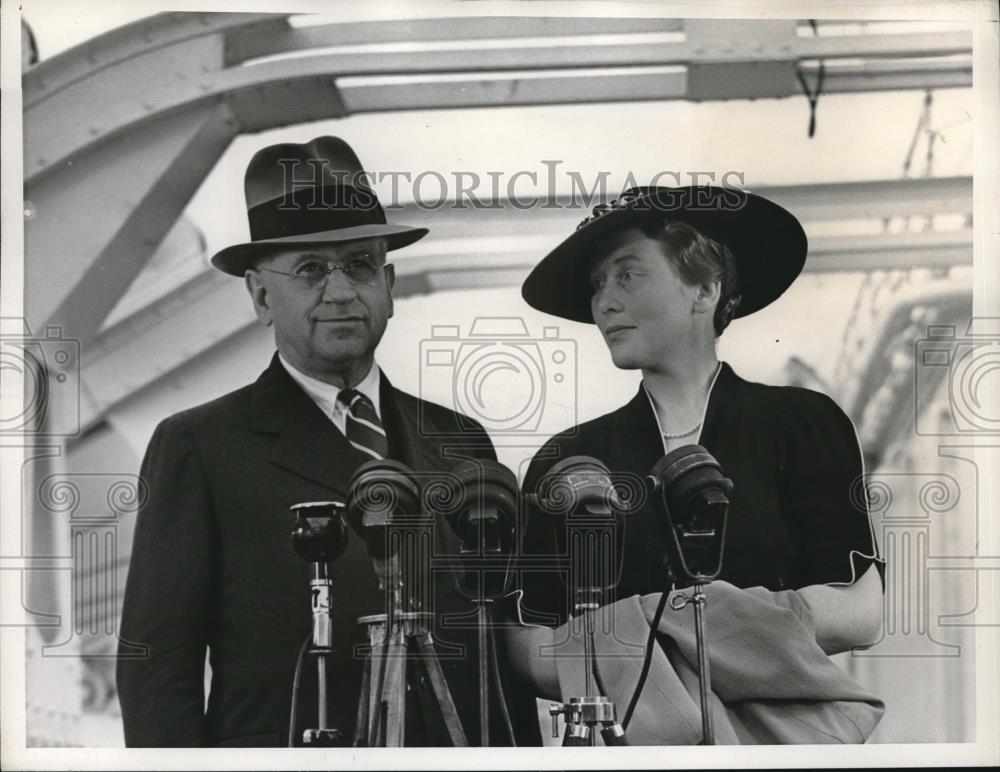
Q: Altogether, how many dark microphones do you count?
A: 5